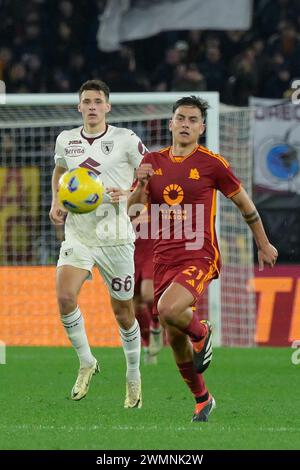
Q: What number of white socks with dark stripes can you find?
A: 2